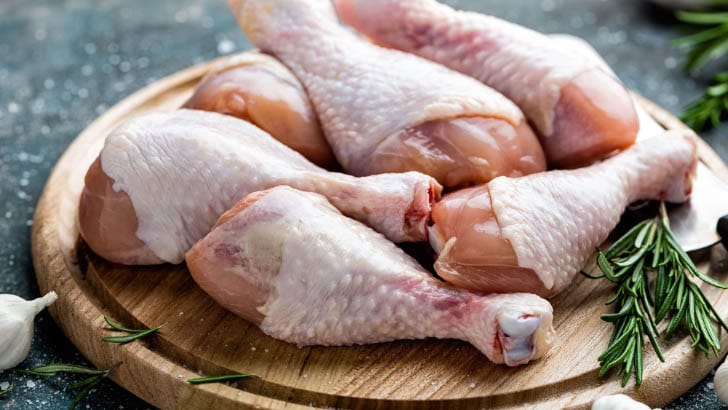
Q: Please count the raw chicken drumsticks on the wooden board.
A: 6